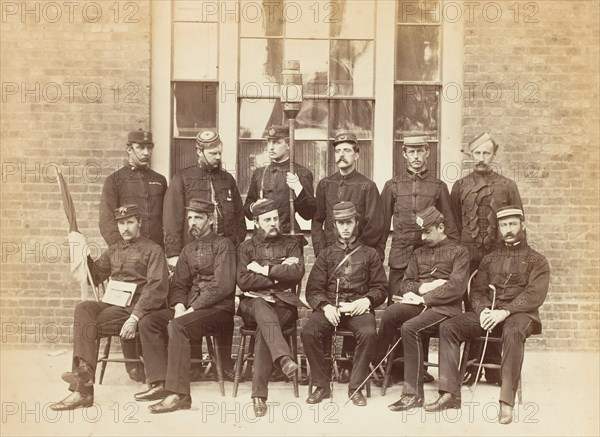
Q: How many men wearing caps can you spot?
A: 12